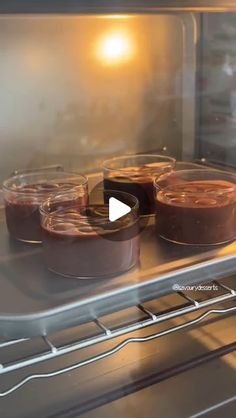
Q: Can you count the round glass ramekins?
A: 4